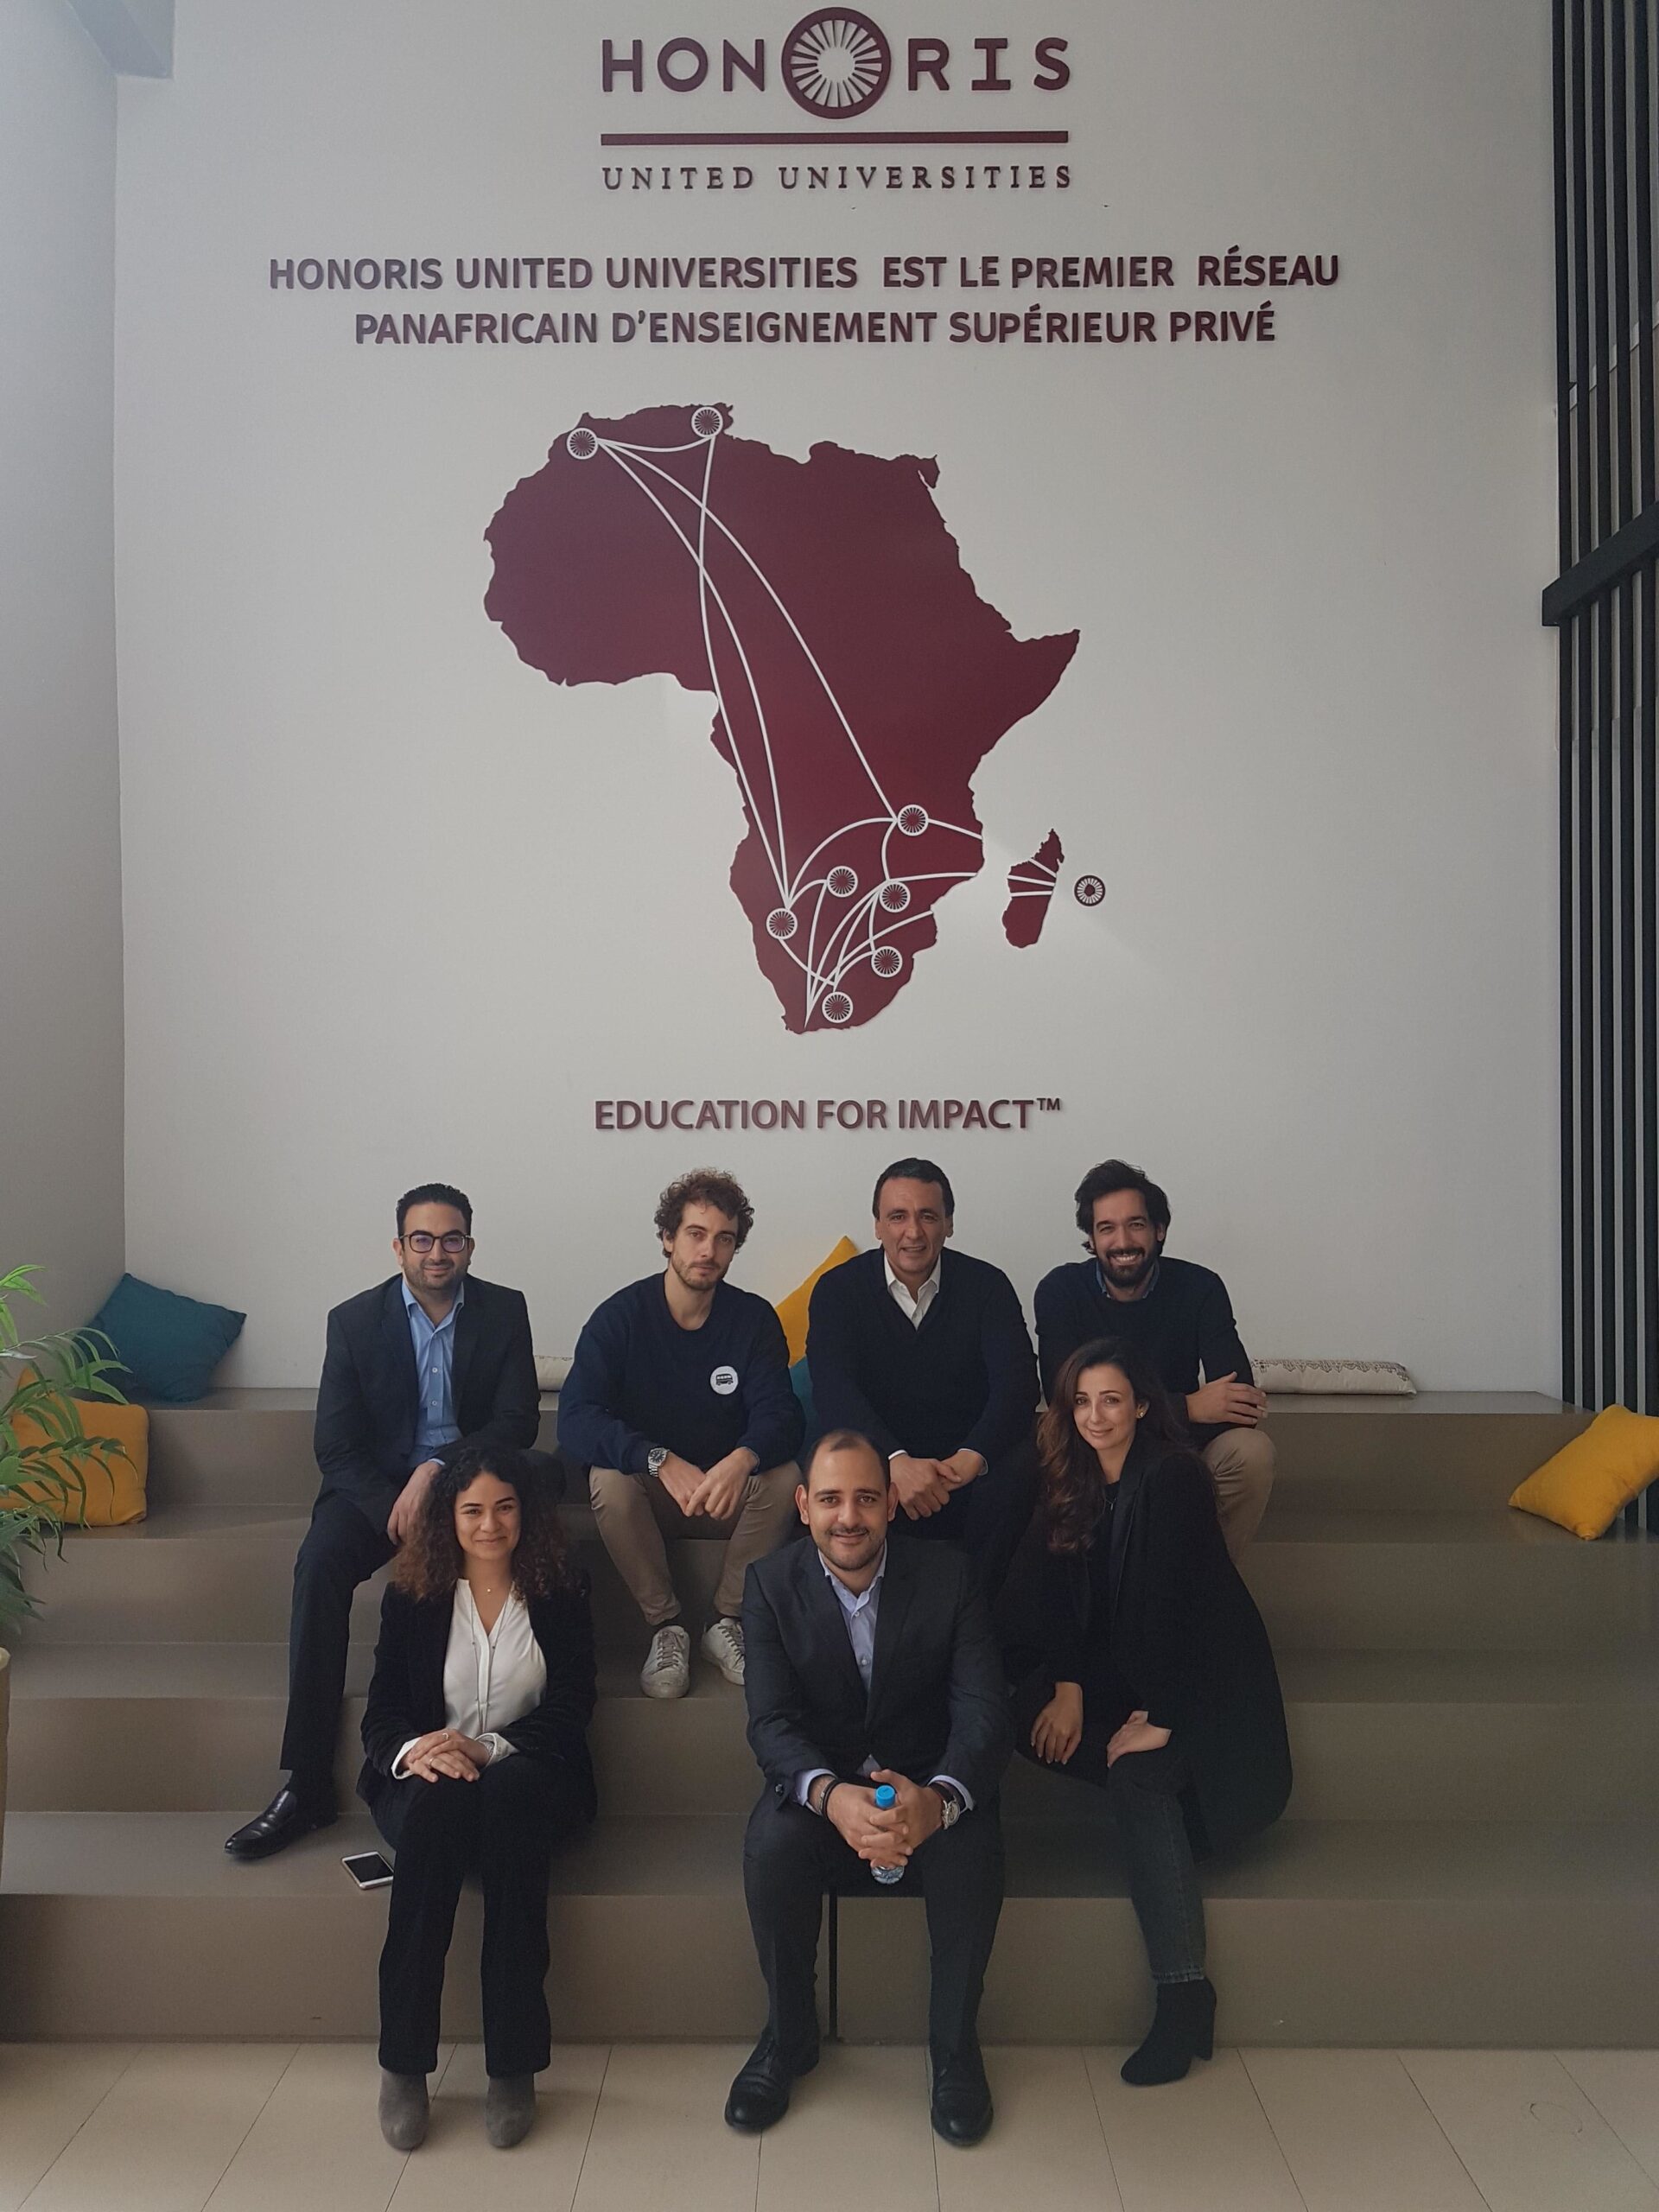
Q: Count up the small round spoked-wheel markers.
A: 9